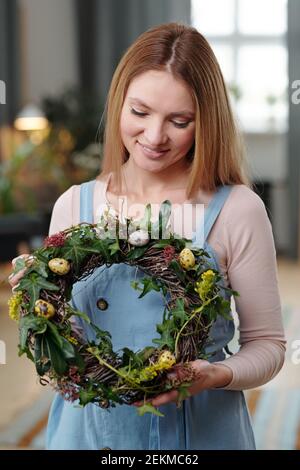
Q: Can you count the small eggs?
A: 5